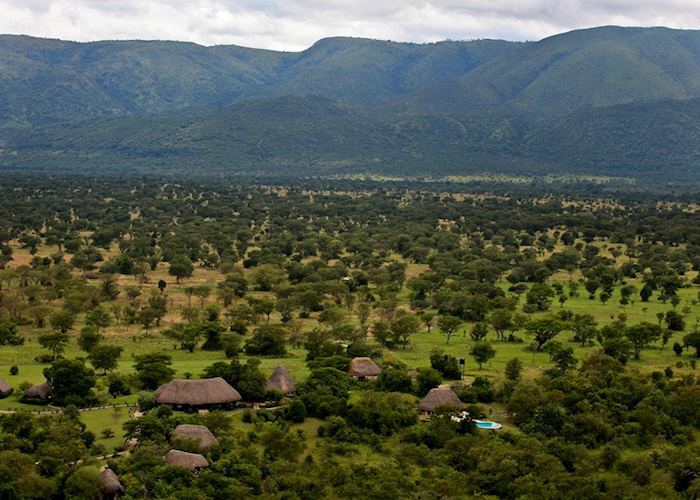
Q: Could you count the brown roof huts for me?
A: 9